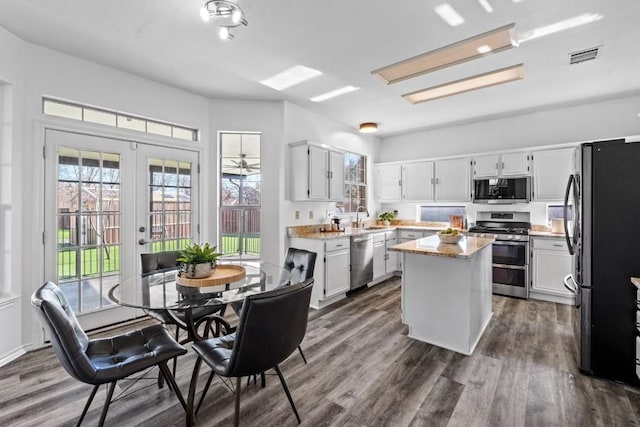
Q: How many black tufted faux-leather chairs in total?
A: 4